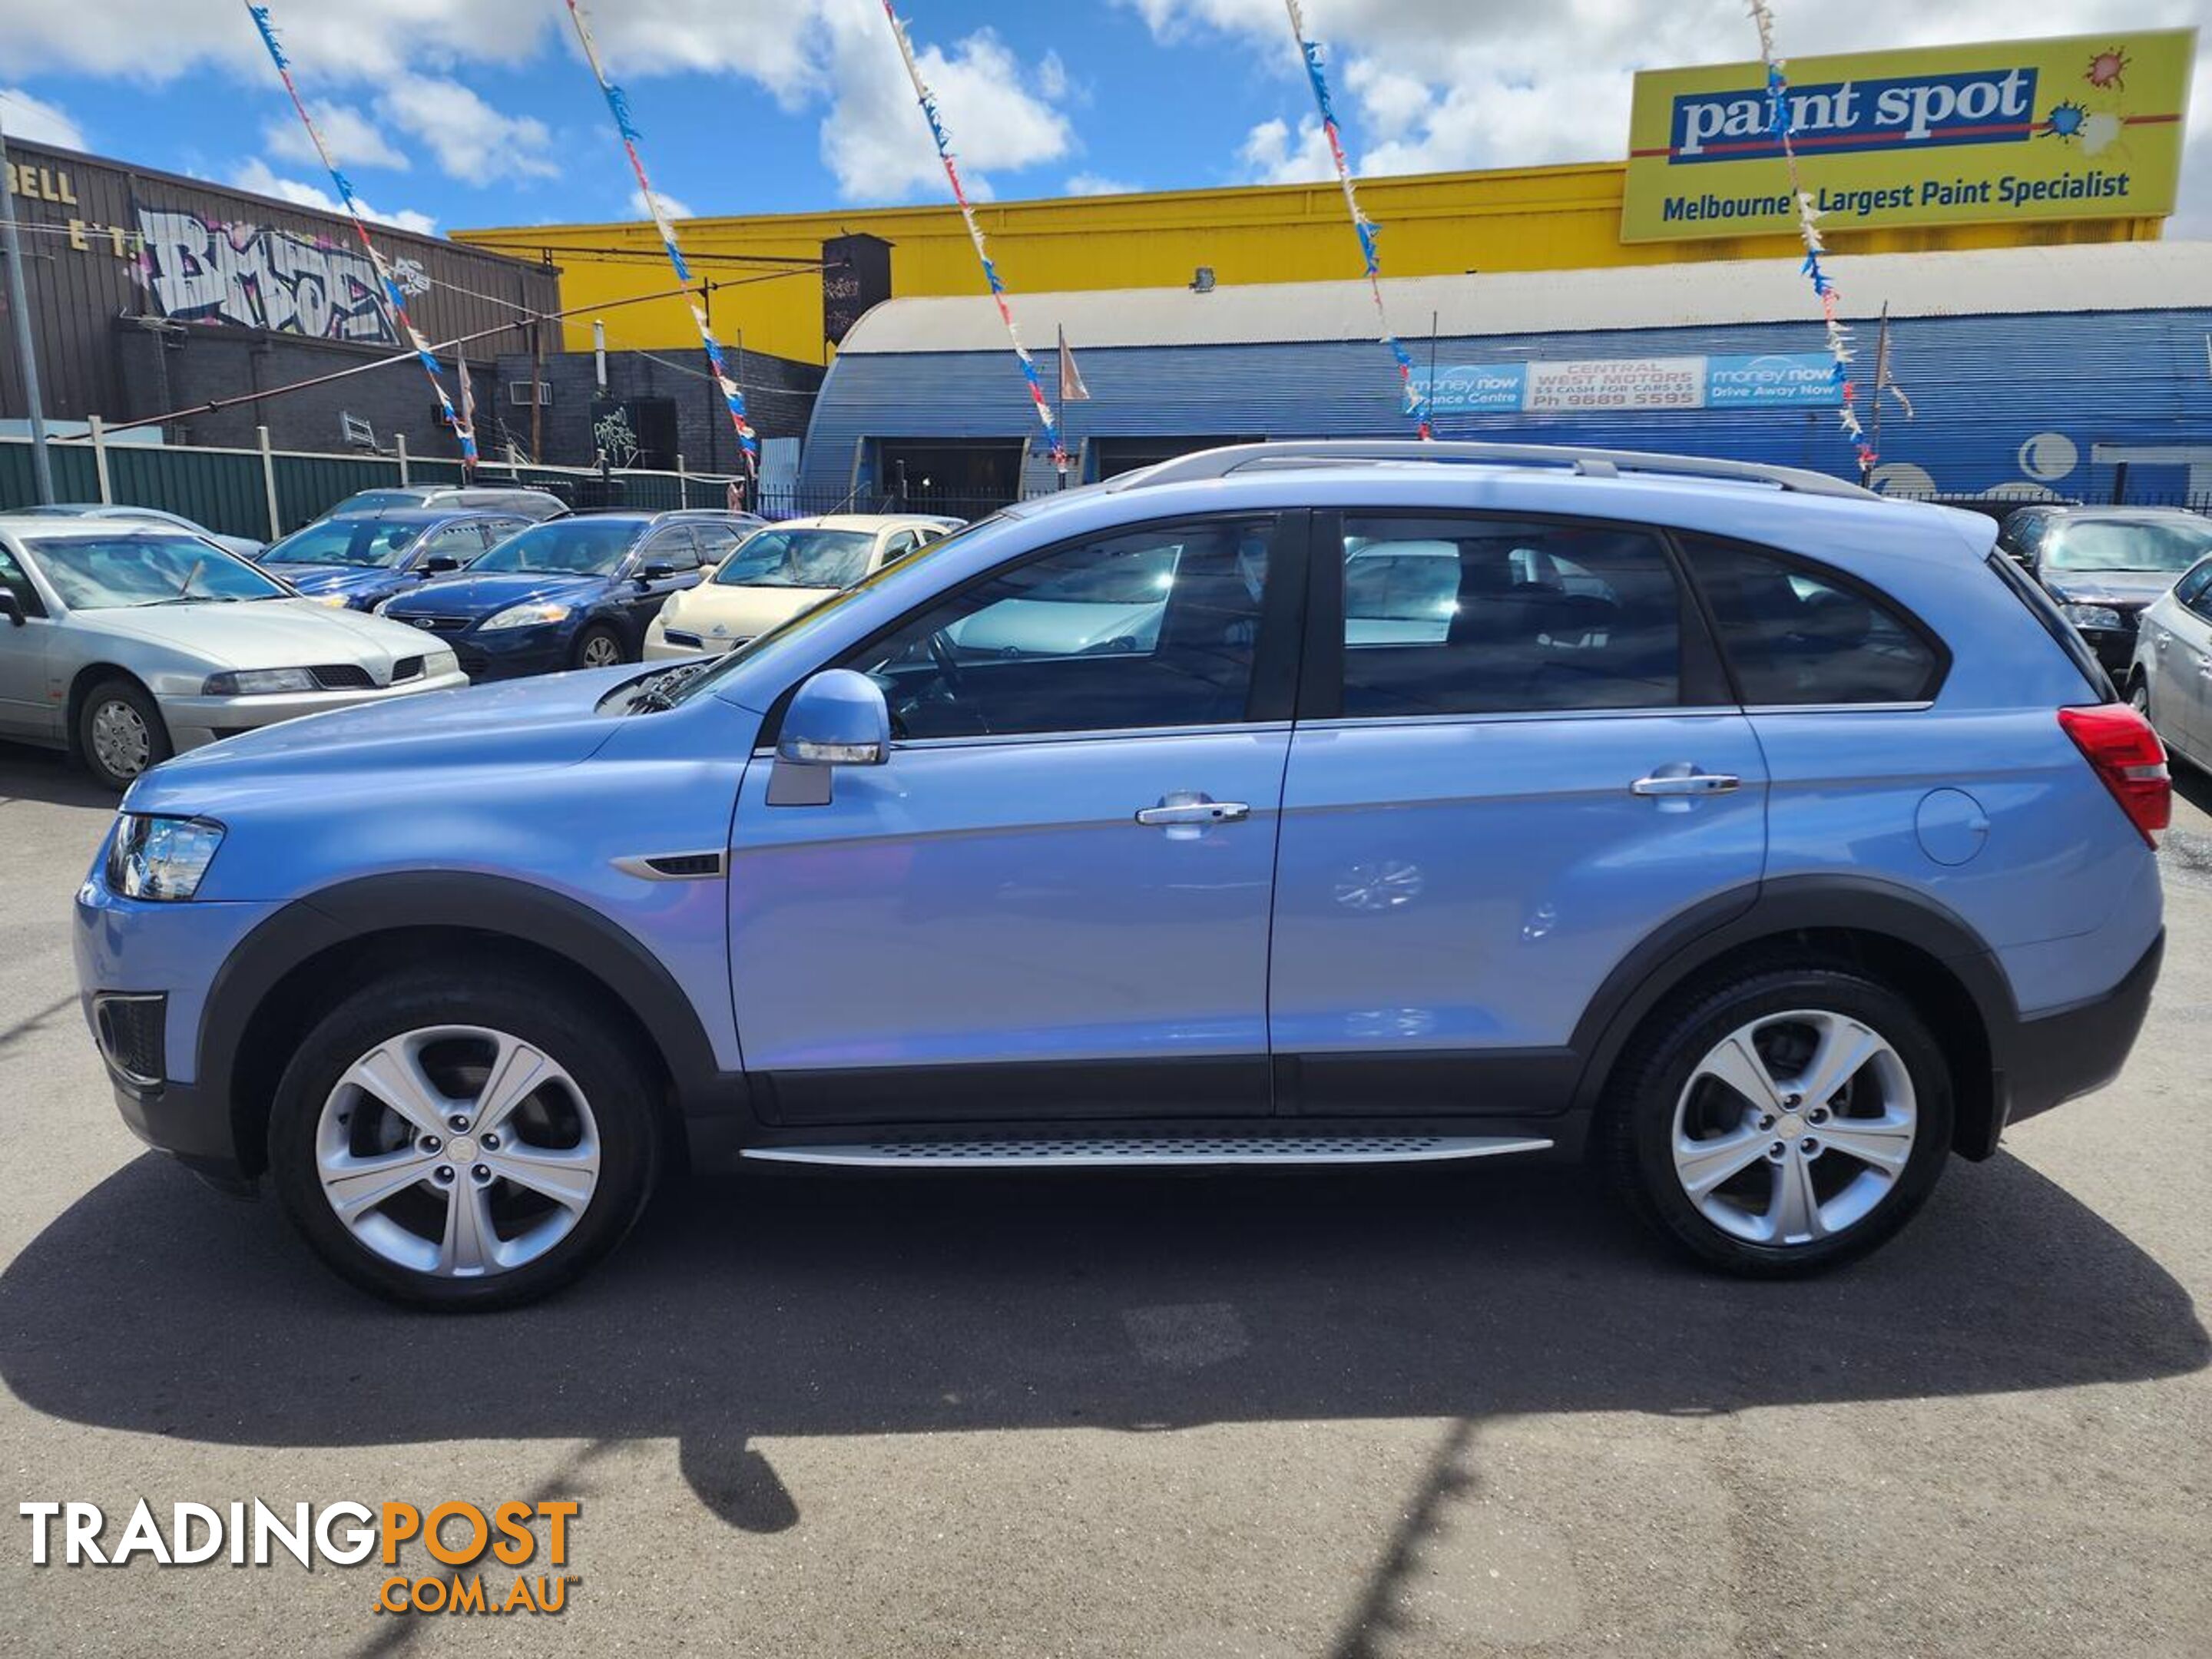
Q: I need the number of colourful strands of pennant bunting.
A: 5